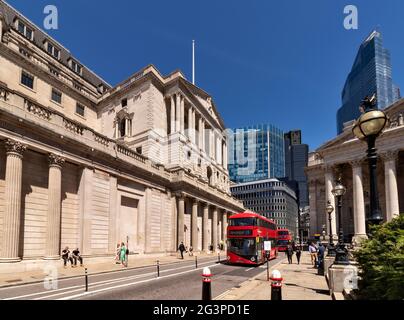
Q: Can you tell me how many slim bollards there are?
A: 4